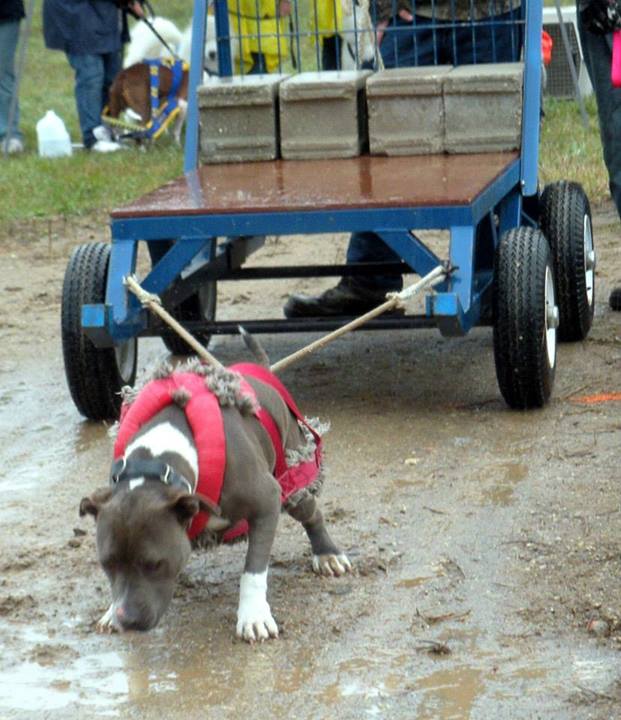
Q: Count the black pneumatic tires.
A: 4